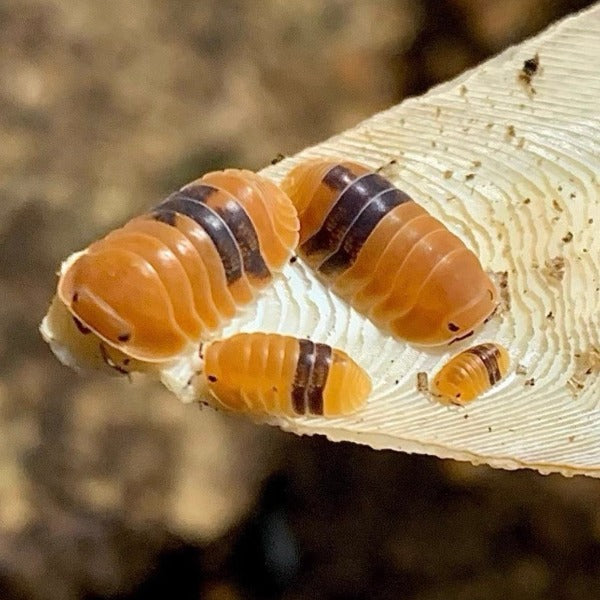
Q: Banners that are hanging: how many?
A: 0